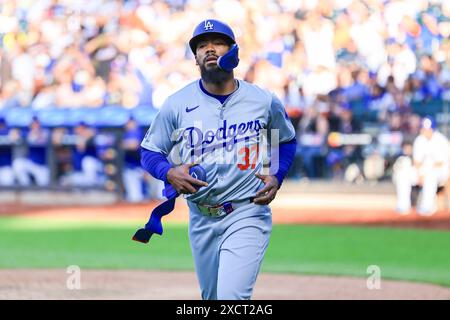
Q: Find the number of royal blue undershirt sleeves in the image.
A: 2